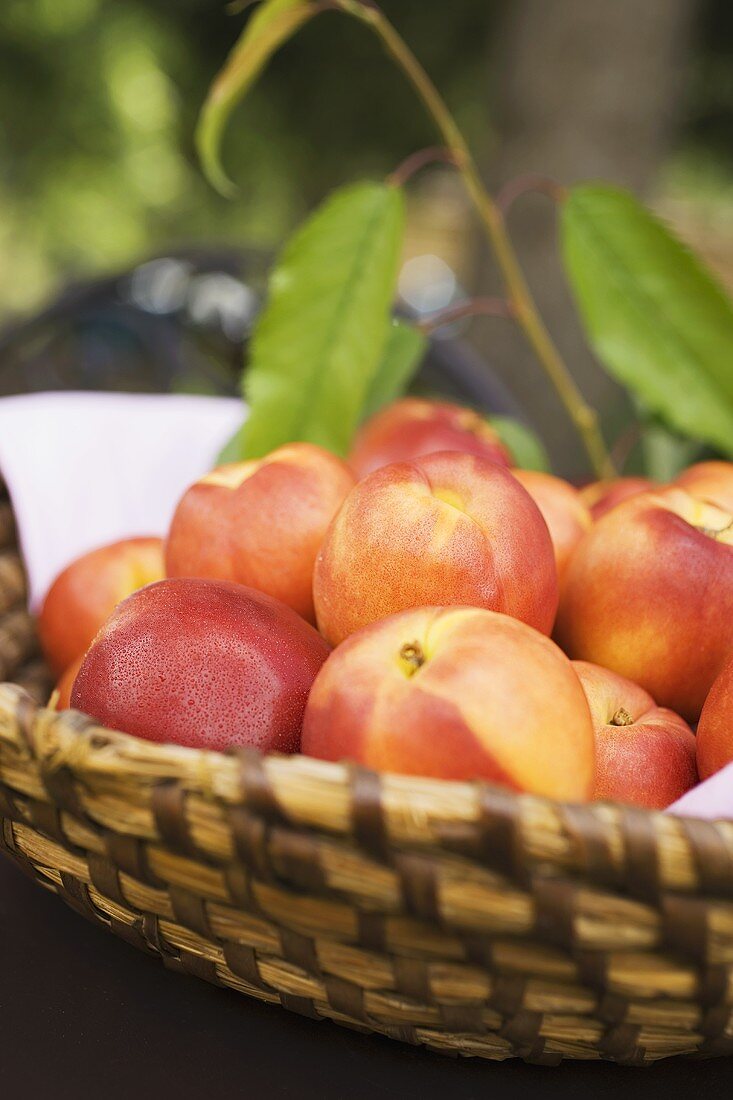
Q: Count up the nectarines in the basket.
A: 13